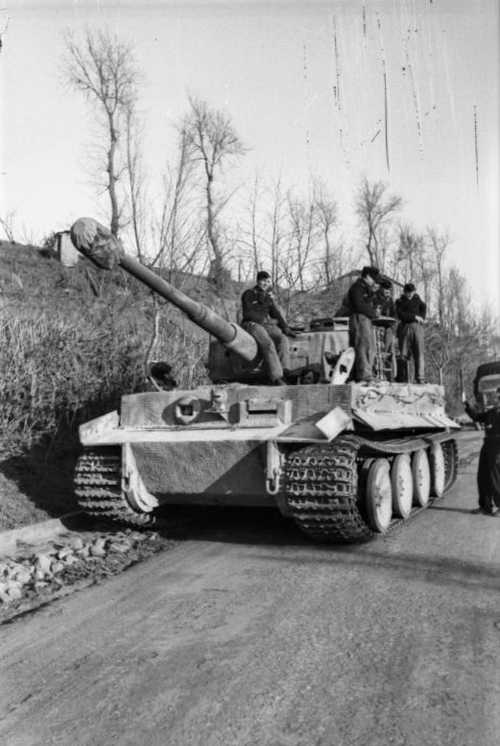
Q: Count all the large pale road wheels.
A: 4